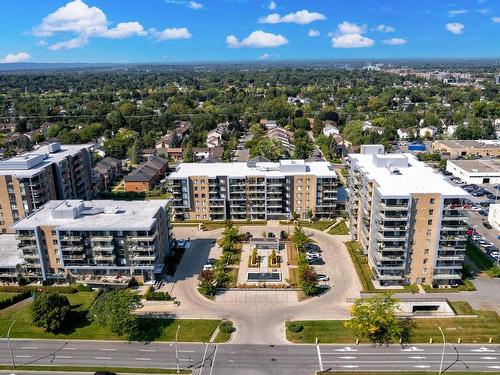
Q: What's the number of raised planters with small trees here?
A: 2